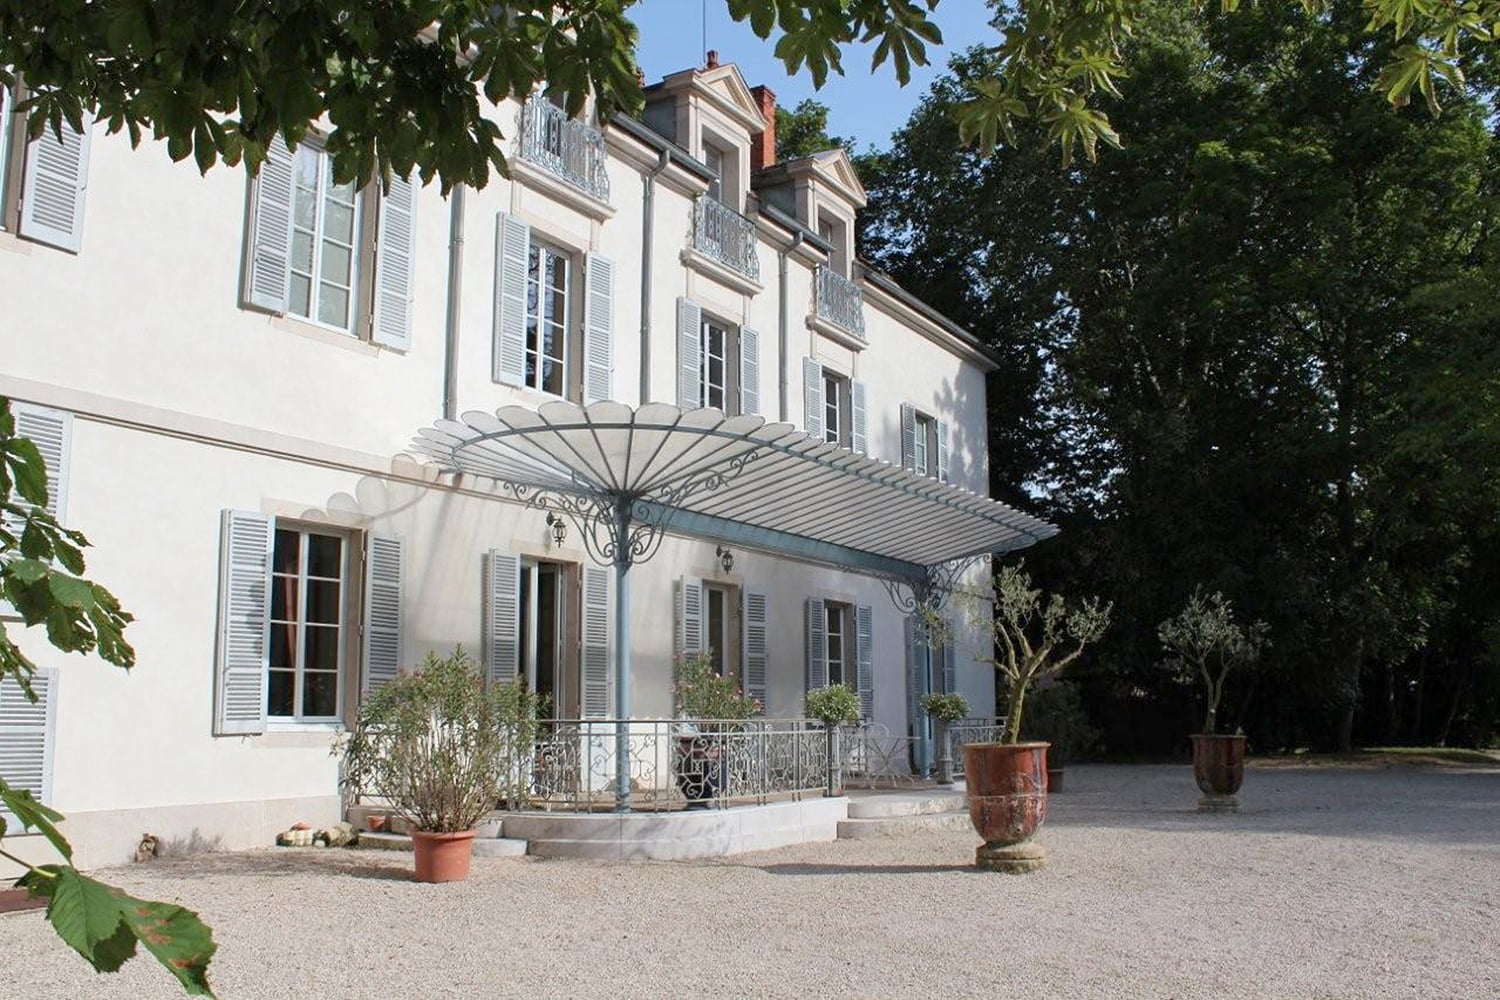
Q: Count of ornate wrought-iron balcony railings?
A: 3